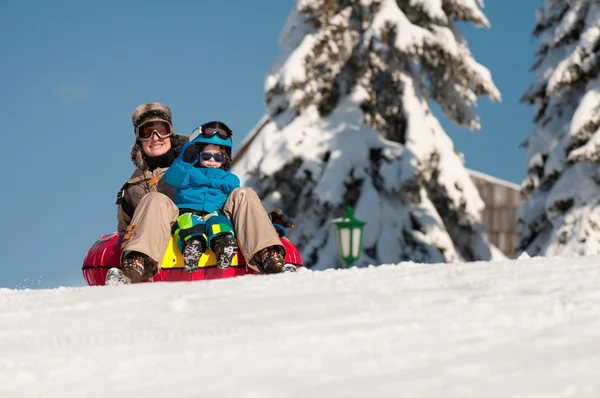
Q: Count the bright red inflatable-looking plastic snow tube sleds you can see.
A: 1